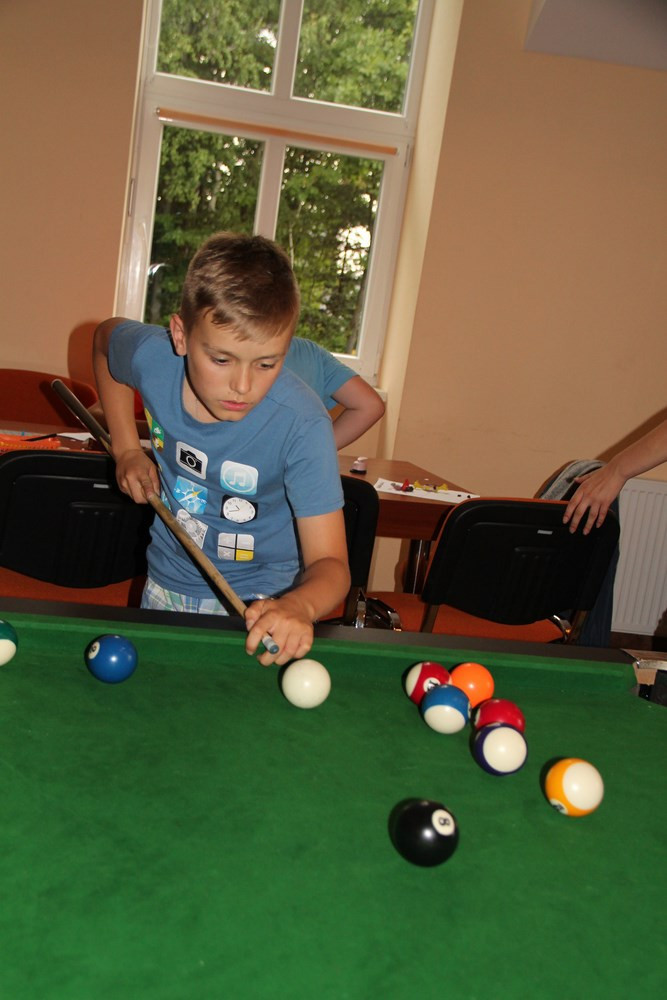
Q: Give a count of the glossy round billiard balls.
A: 10